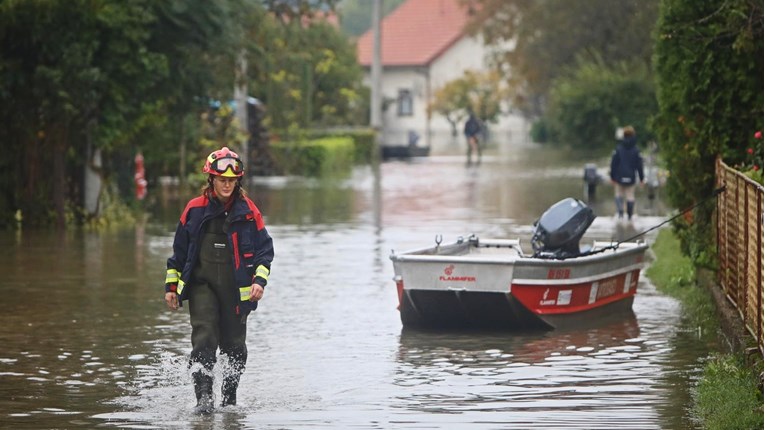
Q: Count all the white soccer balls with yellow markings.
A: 0